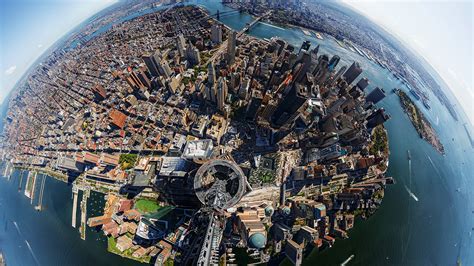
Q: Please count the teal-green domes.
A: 3